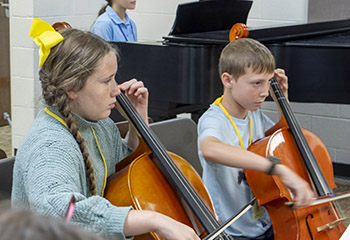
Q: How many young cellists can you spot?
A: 2